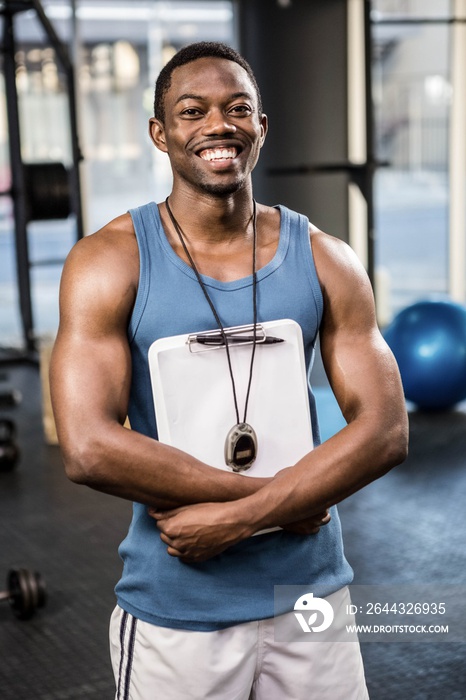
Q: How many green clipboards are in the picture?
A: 0